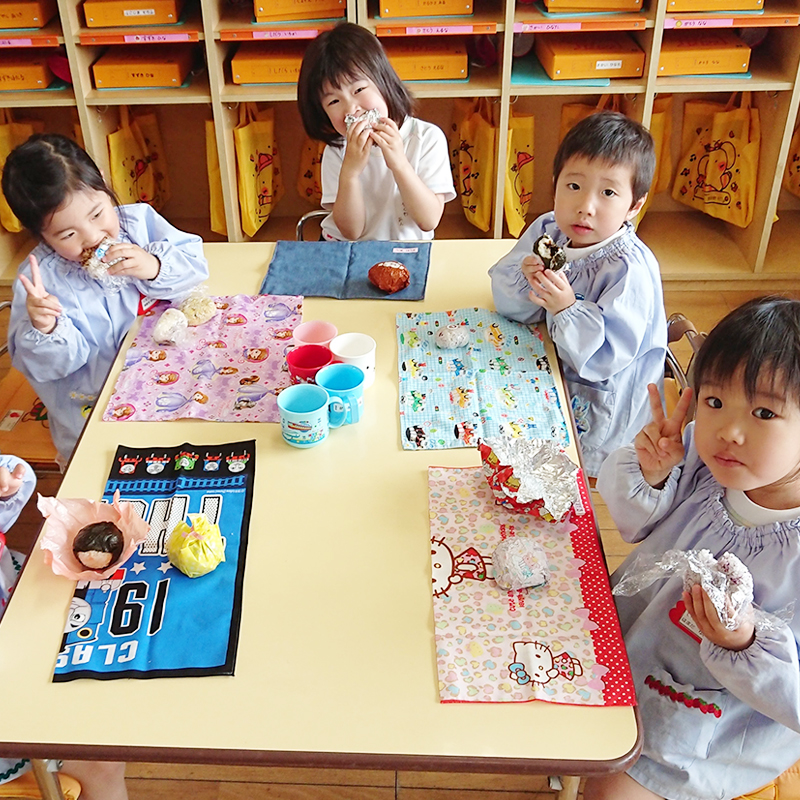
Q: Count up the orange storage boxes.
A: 12